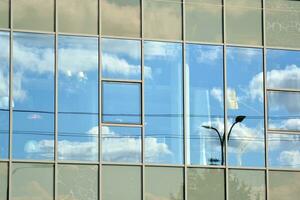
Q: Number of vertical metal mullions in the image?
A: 7